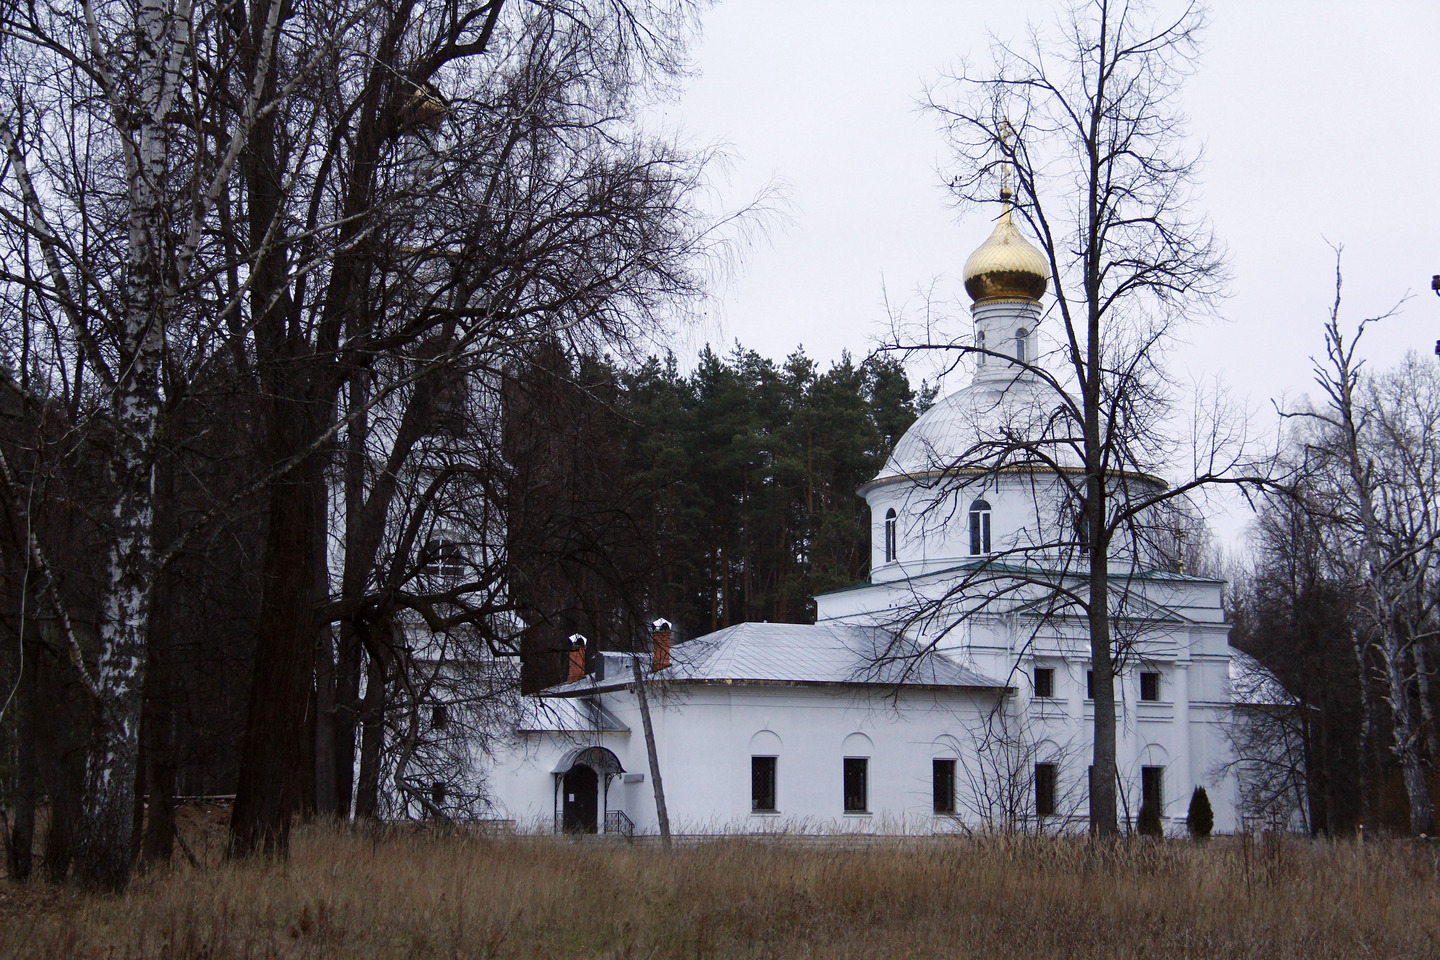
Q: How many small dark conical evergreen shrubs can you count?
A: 2